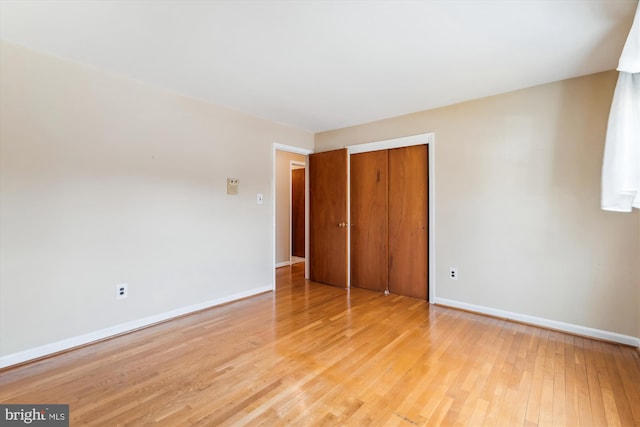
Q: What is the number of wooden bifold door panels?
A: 2